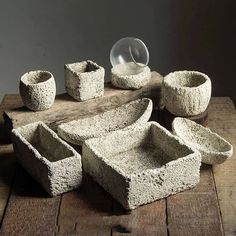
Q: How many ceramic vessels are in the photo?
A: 8